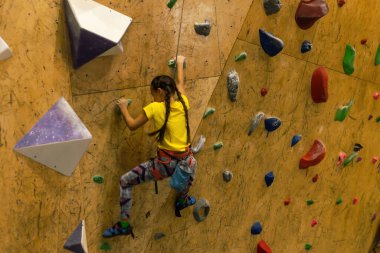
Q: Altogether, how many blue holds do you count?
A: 6